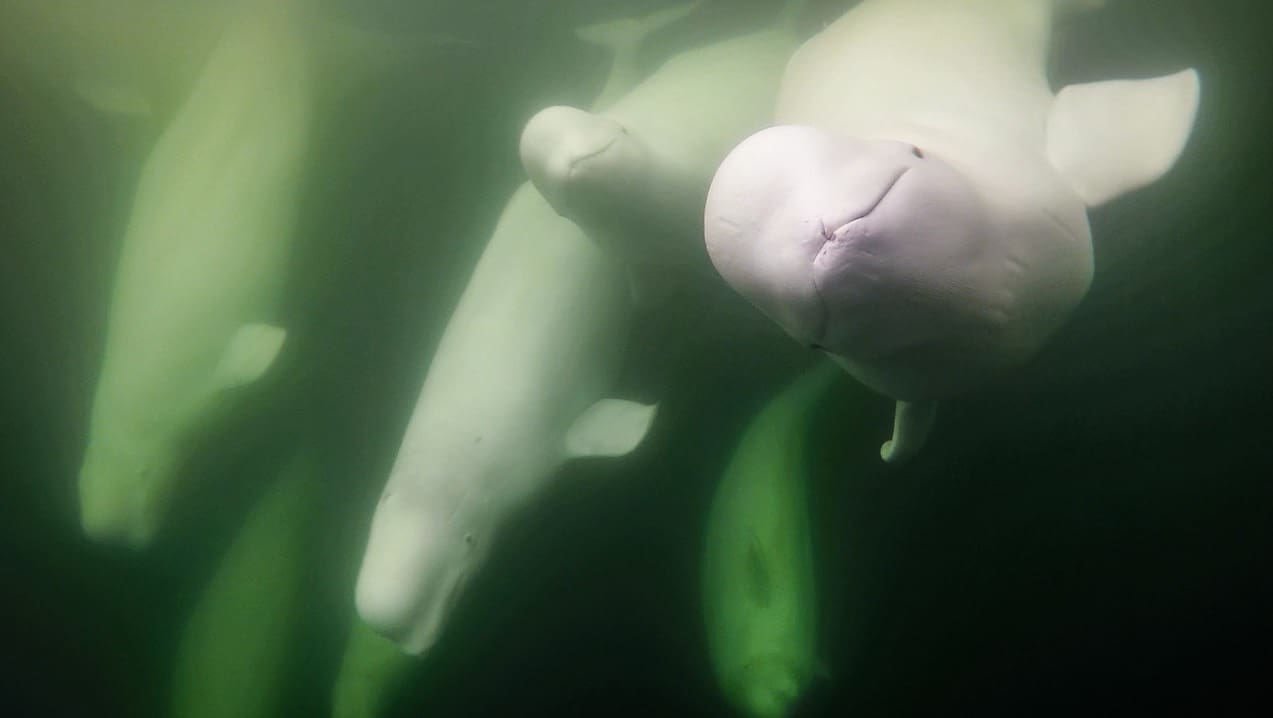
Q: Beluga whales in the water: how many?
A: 7